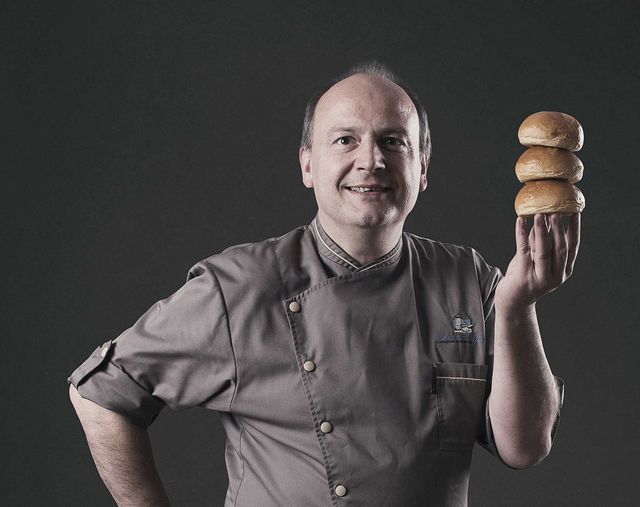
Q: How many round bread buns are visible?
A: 3